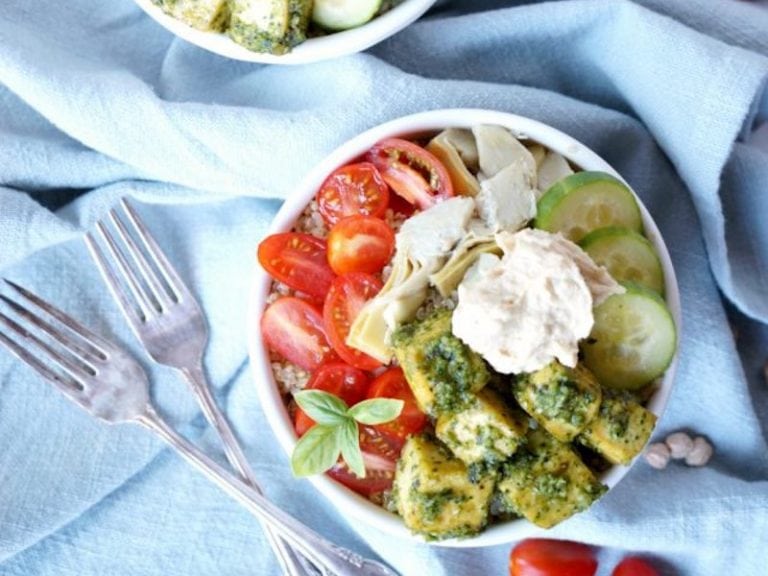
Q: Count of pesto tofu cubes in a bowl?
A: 6